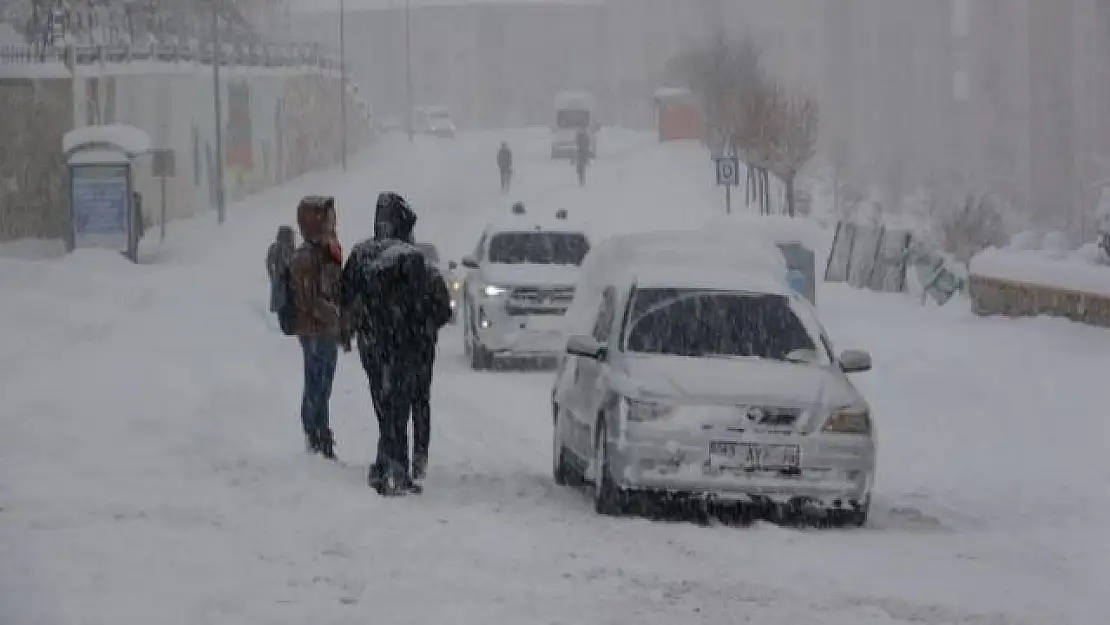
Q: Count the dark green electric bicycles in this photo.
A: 0